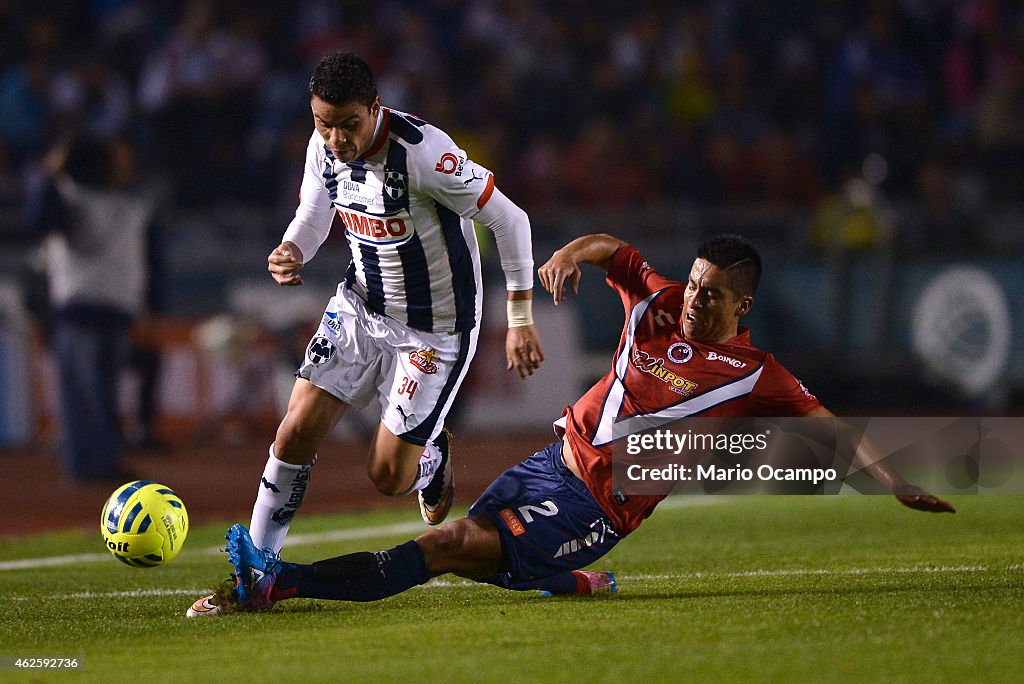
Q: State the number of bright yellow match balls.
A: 1